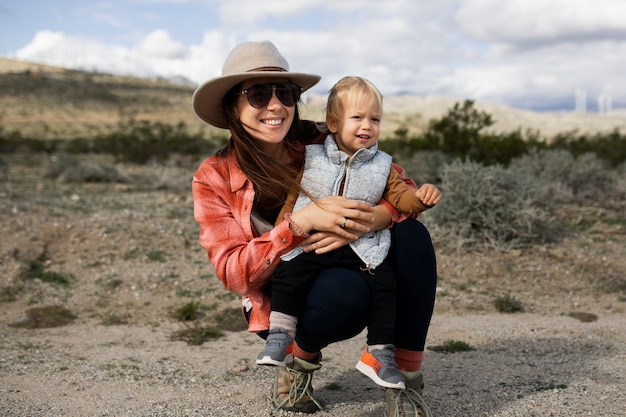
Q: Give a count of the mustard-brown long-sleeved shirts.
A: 1